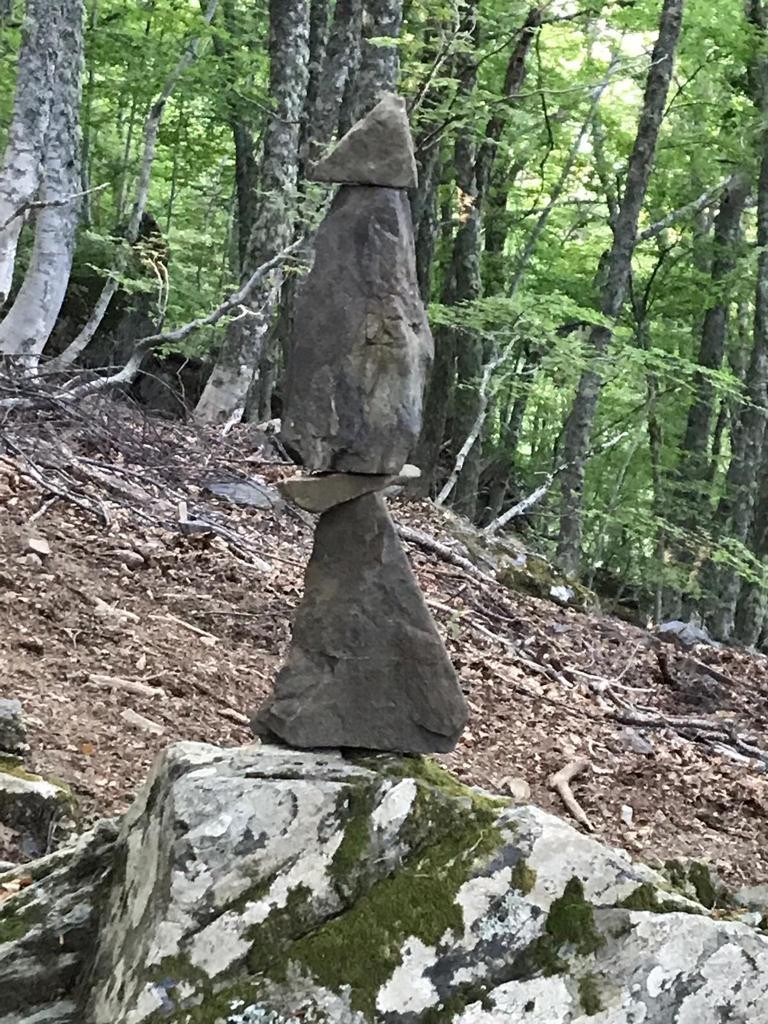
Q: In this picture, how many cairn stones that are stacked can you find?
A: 4